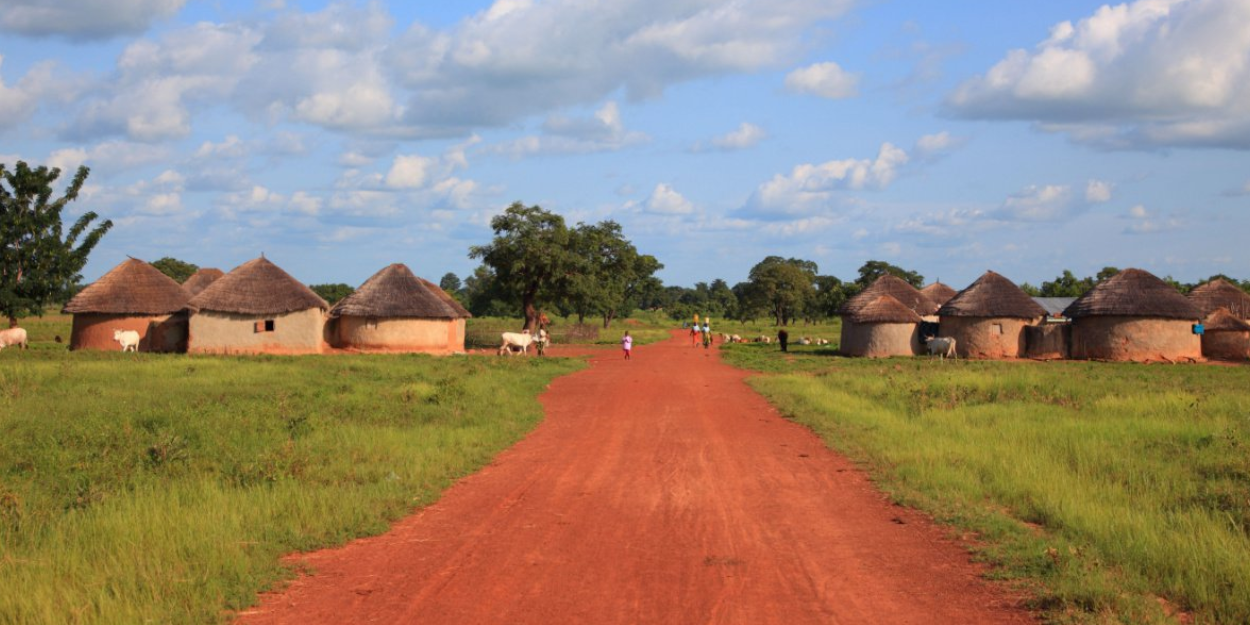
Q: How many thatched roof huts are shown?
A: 12